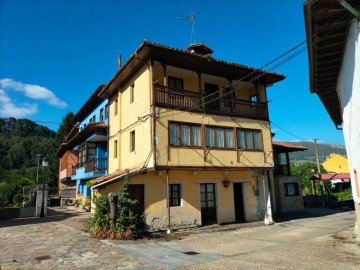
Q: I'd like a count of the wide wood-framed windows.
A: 3